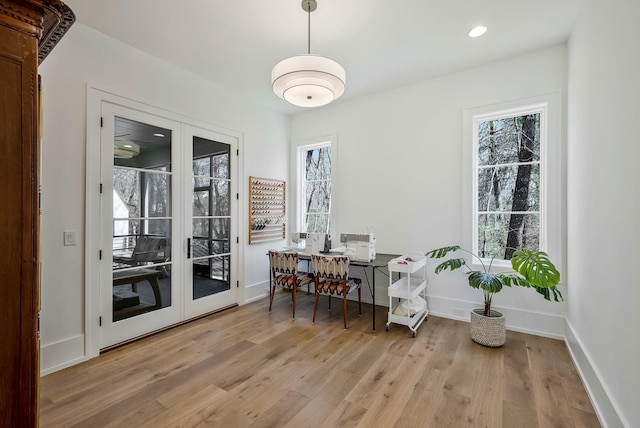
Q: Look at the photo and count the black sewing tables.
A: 1